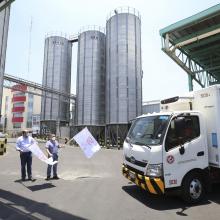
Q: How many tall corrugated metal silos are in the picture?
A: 3